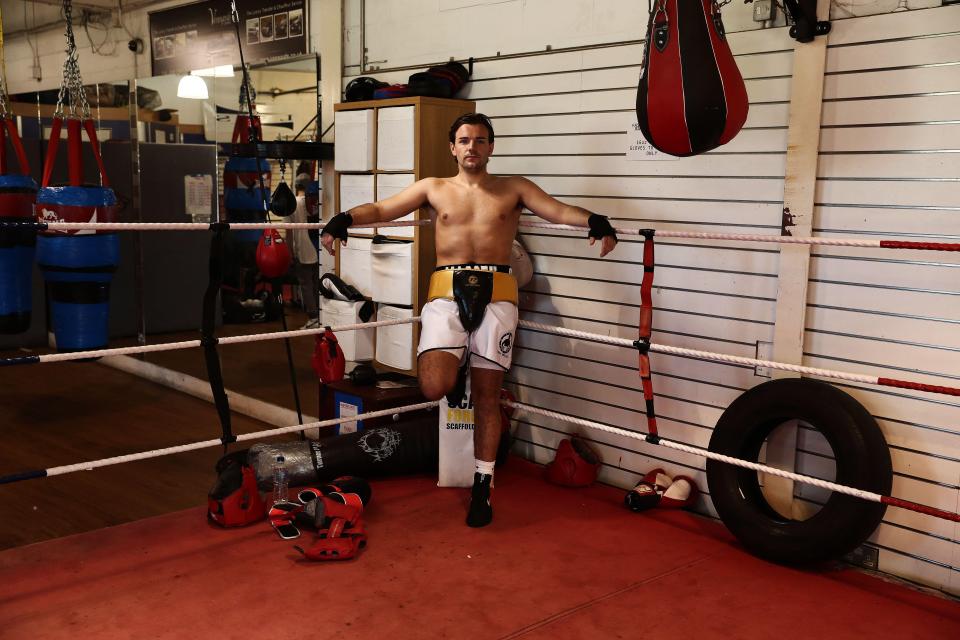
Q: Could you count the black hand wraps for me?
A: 2